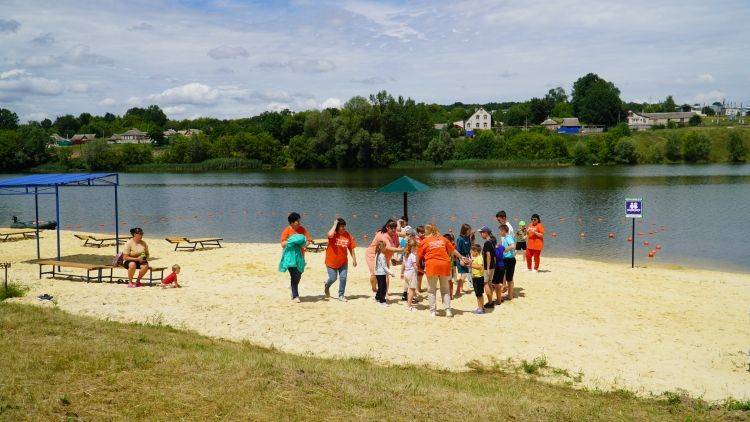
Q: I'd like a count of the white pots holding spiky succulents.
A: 0